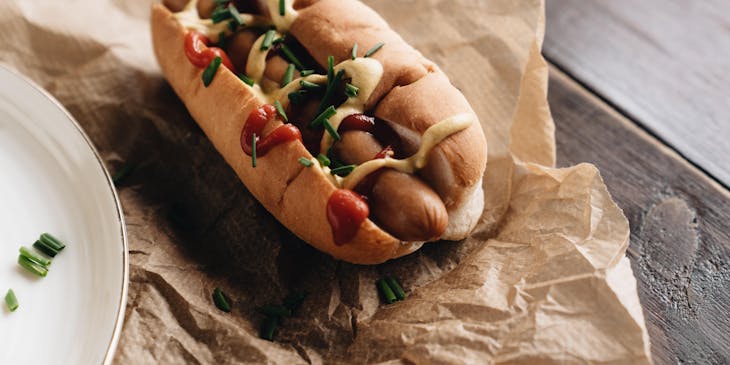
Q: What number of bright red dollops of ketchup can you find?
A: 3